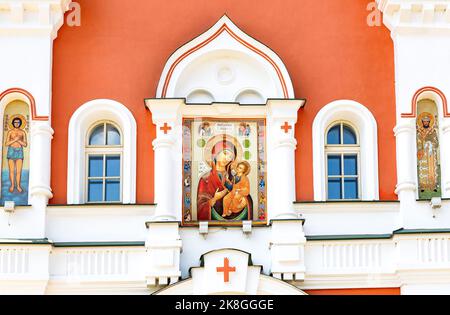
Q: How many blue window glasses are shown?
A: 12